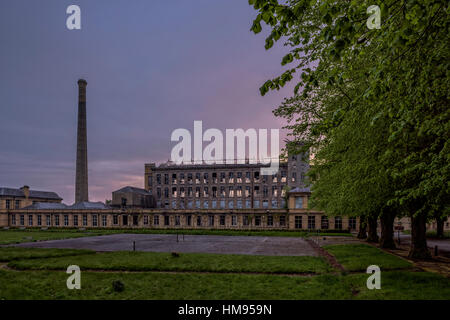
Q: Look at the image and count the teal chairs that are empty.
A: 0